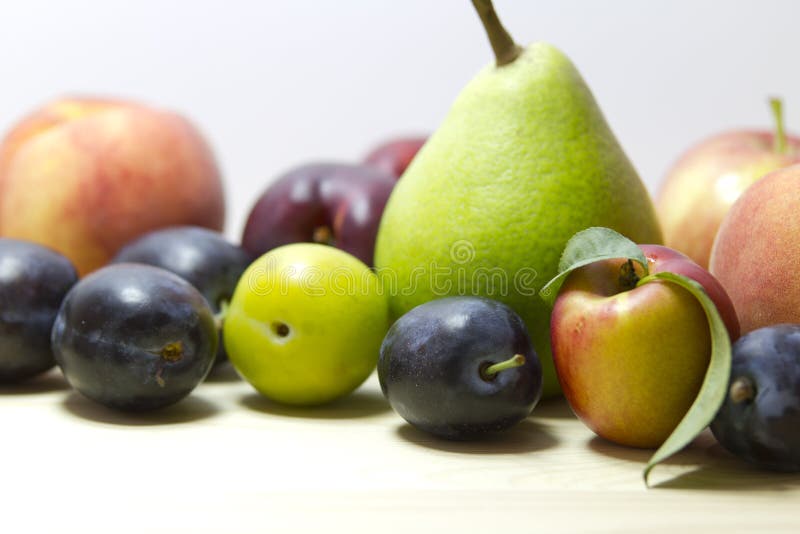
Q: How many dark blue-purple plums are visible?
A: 5